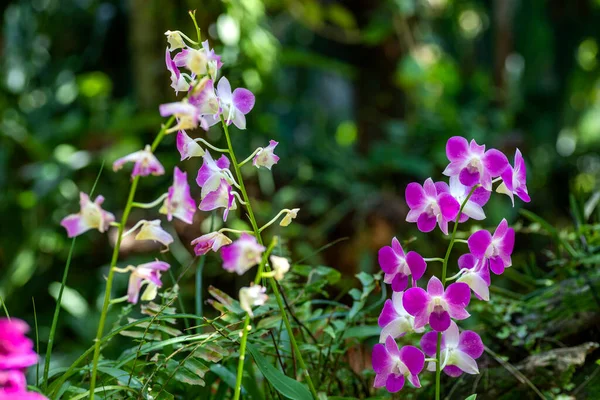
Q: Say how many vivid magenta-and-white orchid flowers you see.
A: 11